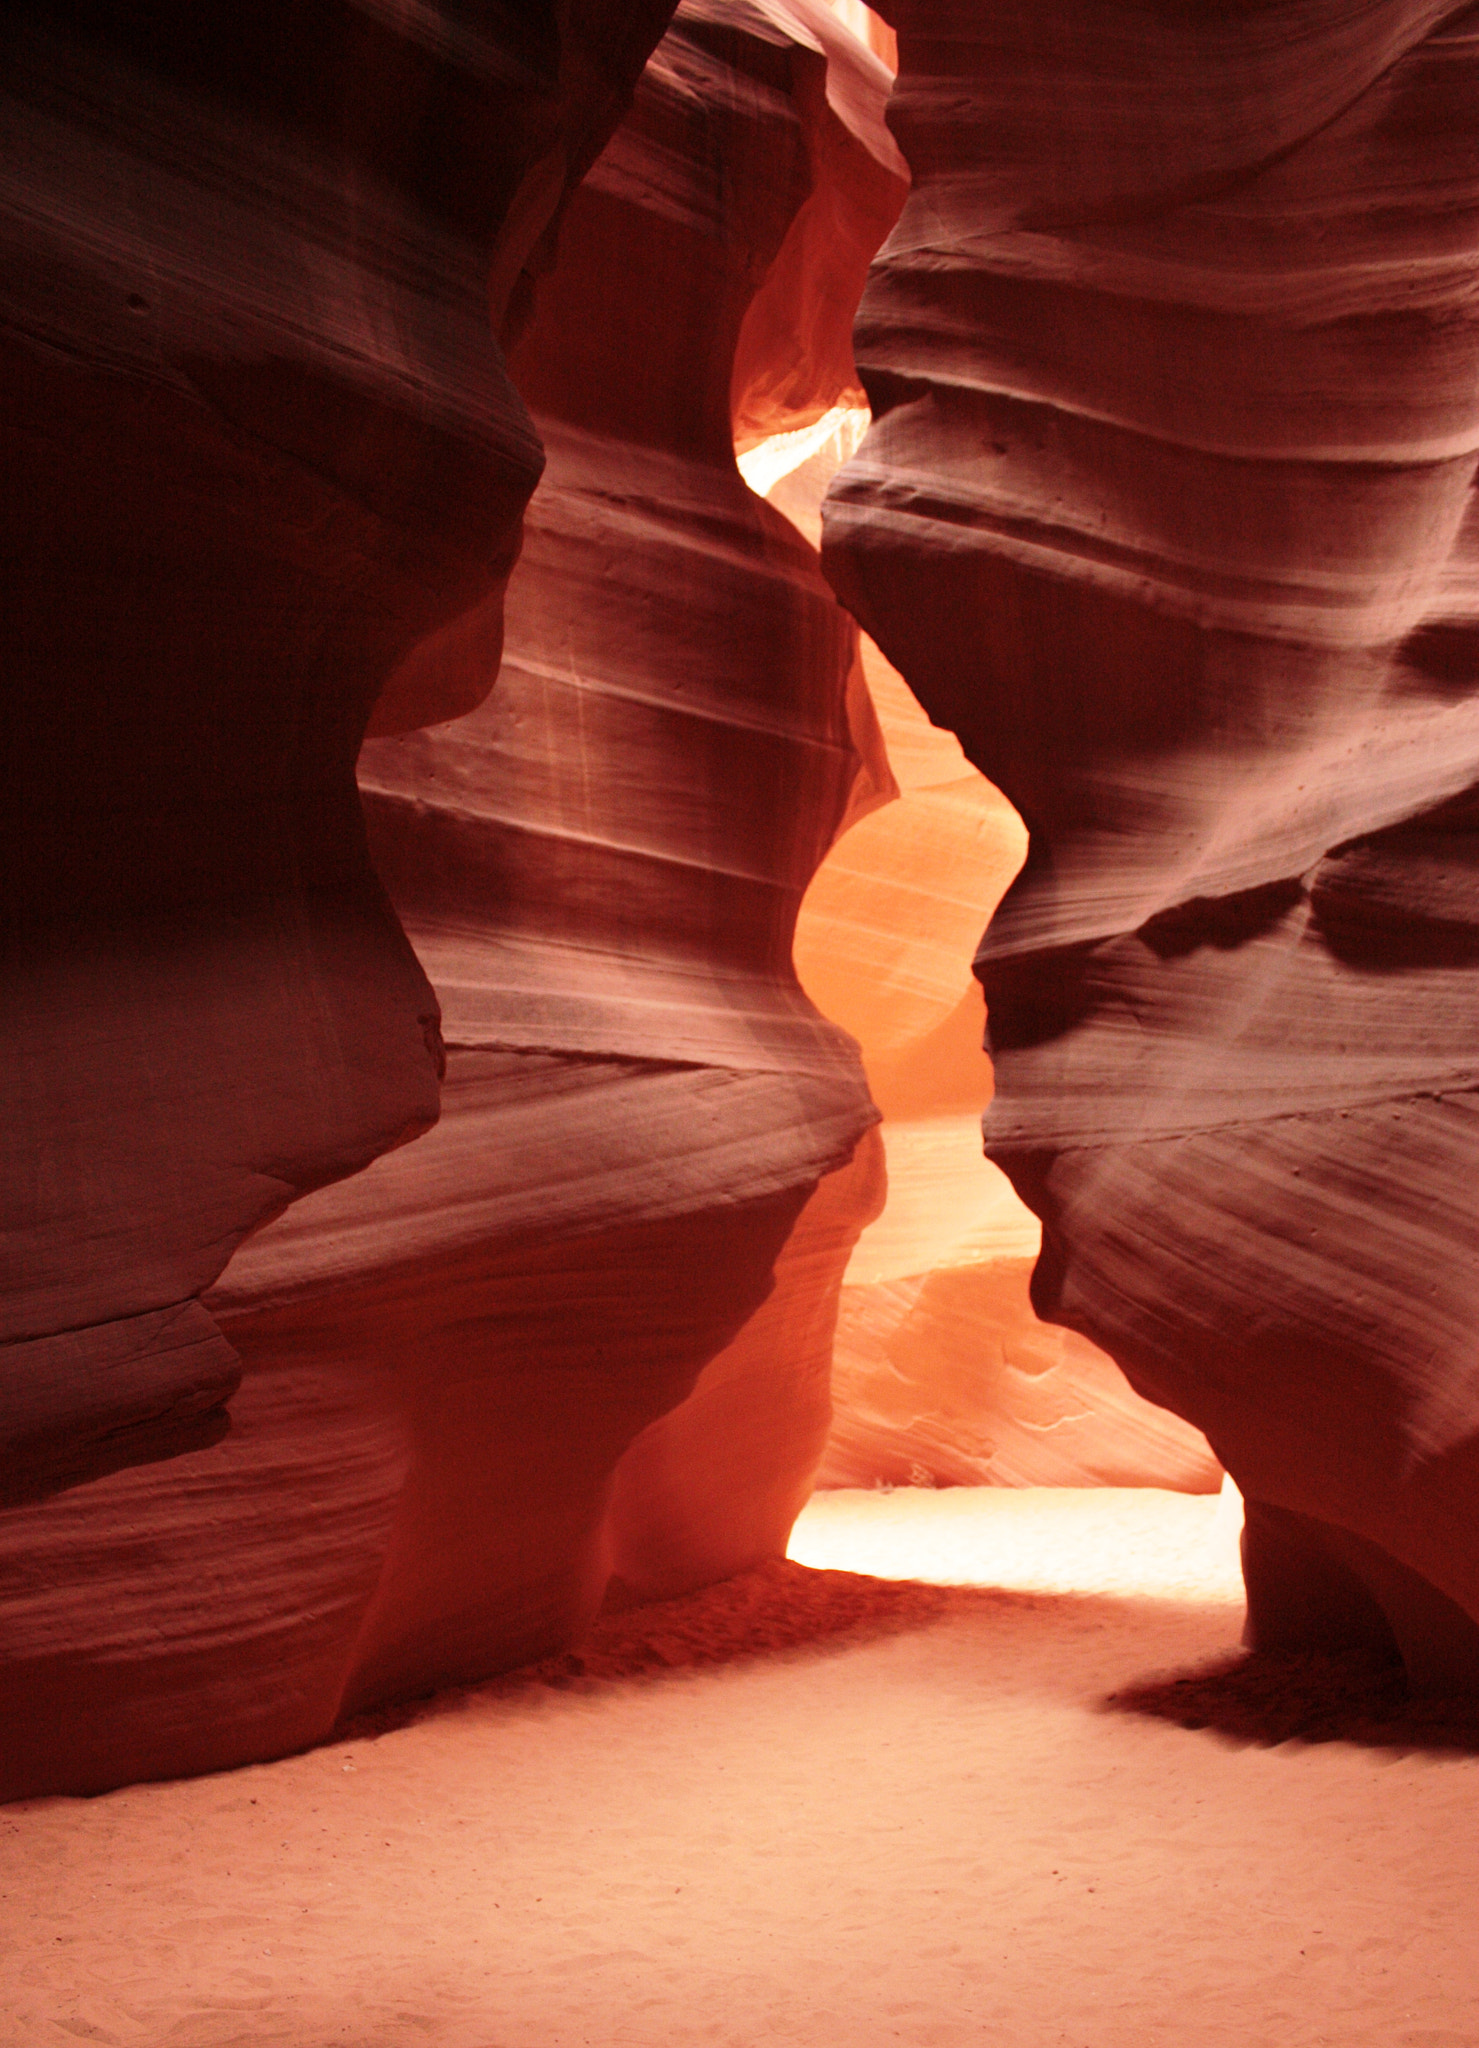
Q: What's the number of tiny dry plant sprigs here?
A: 2